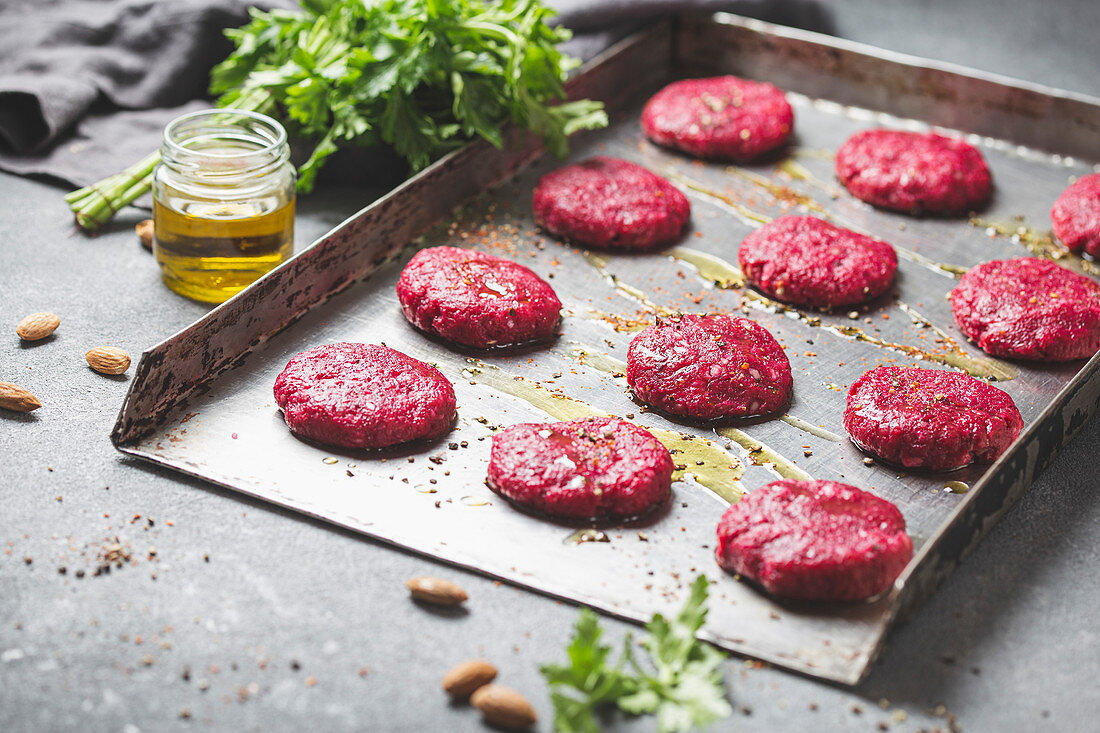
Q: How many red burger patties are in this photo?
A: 12